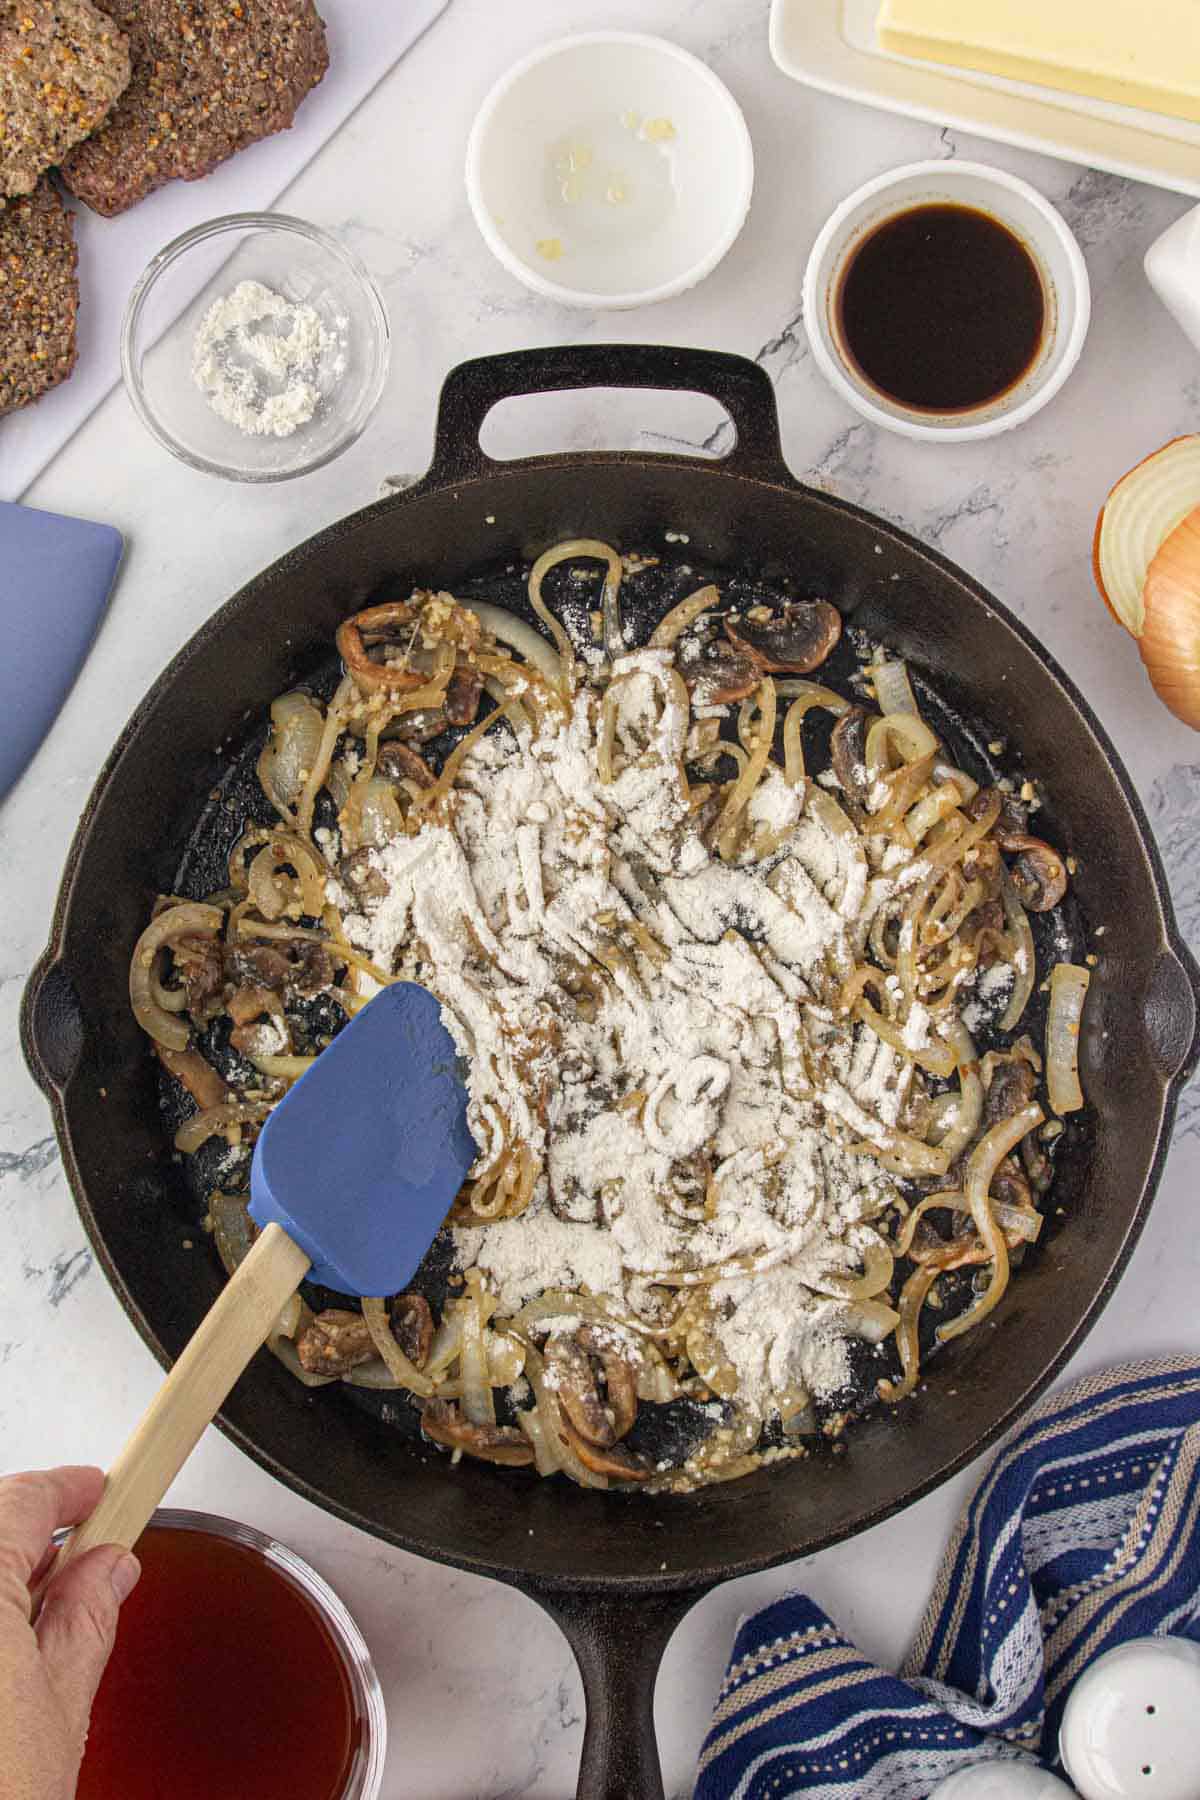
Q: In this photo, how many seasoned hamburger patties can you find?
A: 3